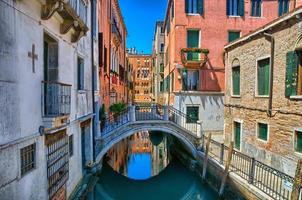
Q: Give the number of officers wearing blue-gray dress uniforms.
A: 0